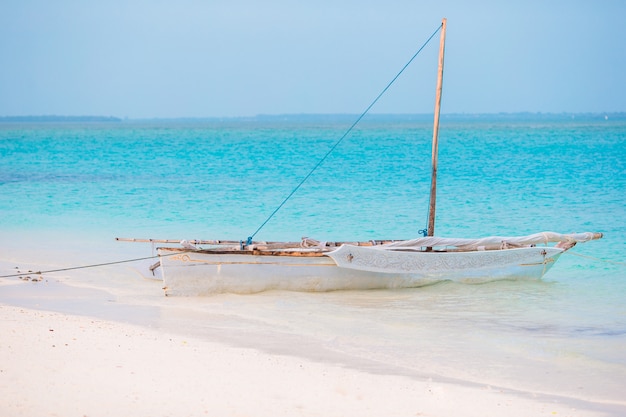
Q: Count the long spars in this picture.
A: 2